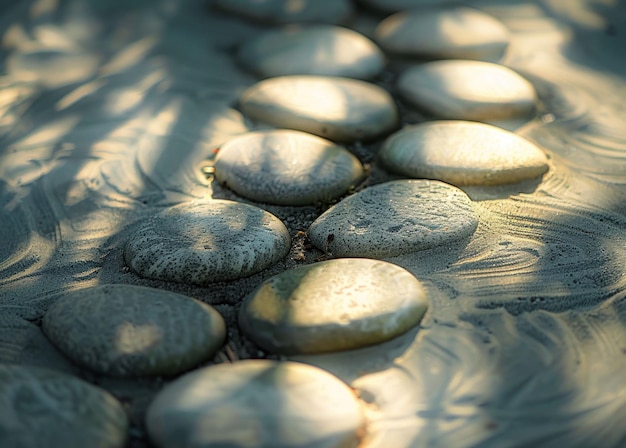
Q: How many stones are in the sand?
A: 14